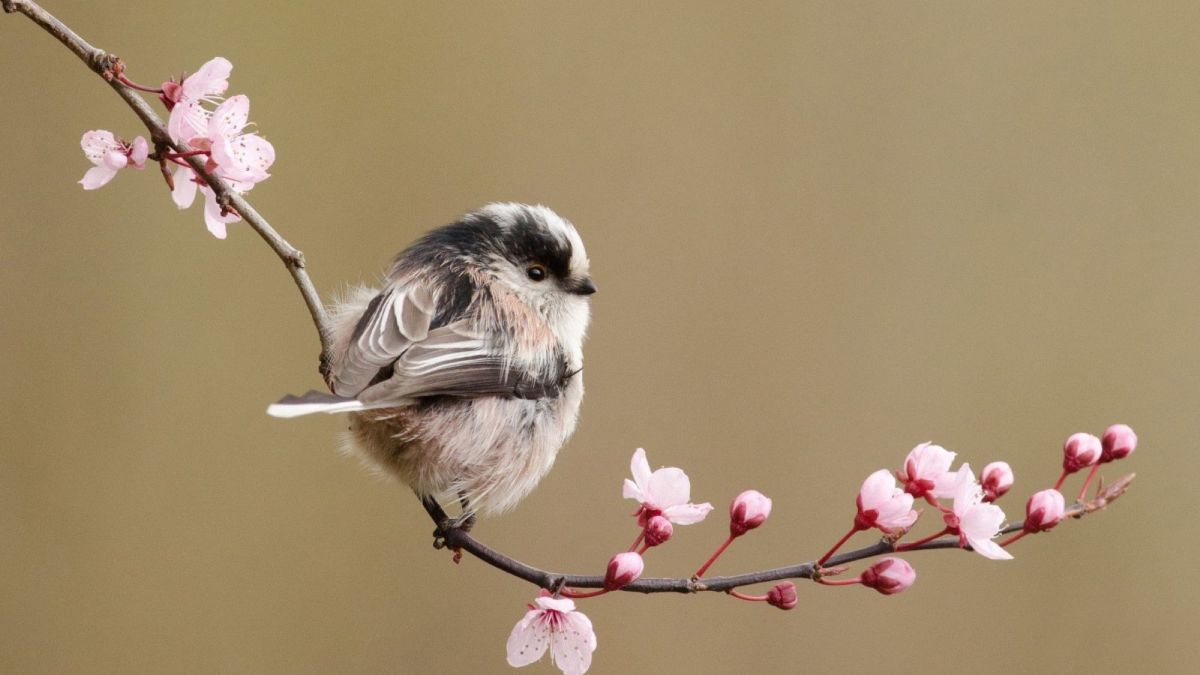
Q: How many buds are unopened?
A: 9